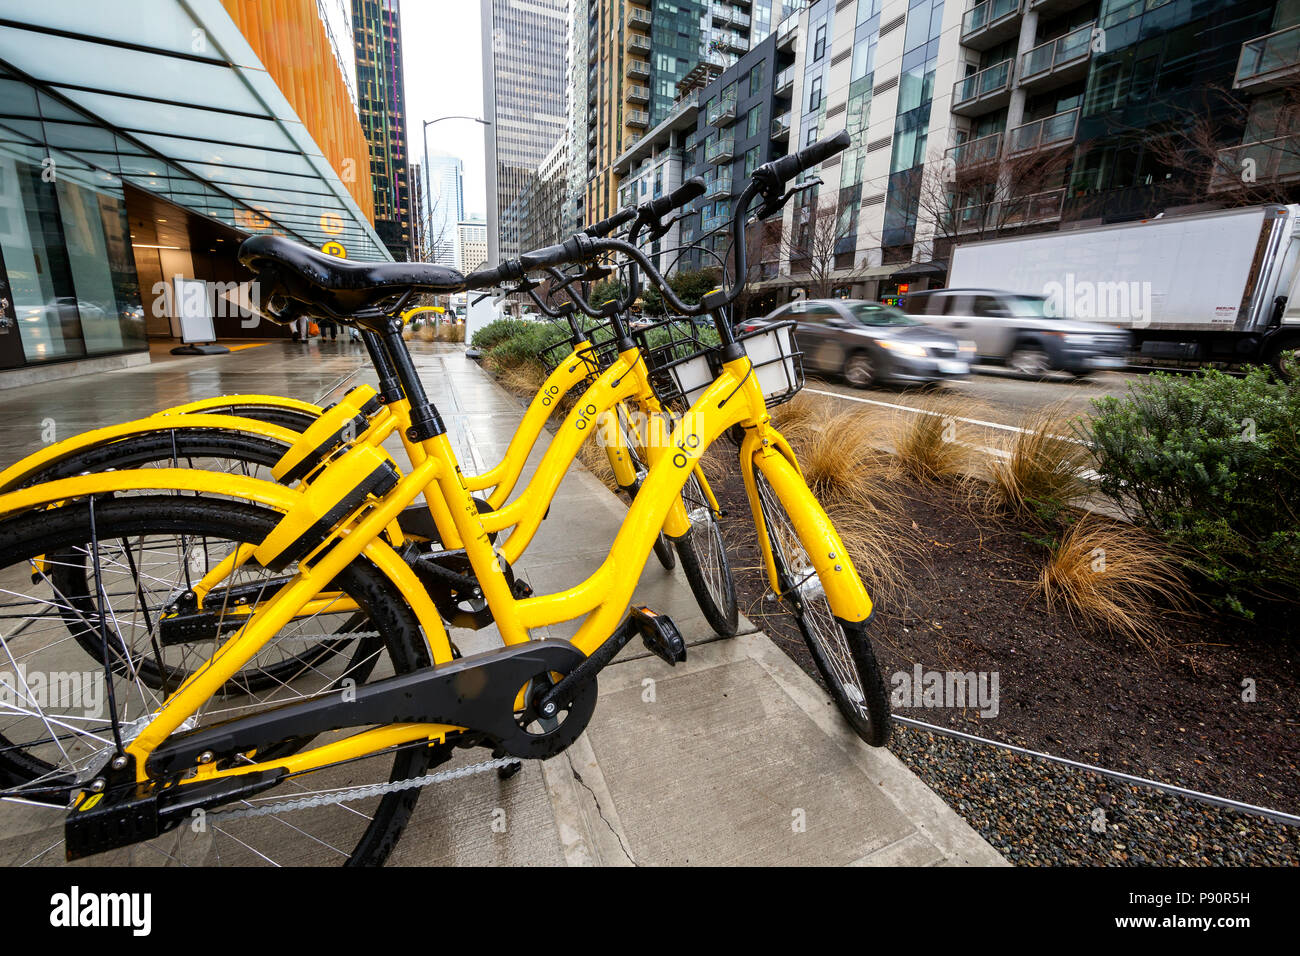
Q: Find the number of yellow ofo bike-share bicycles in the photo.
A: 3